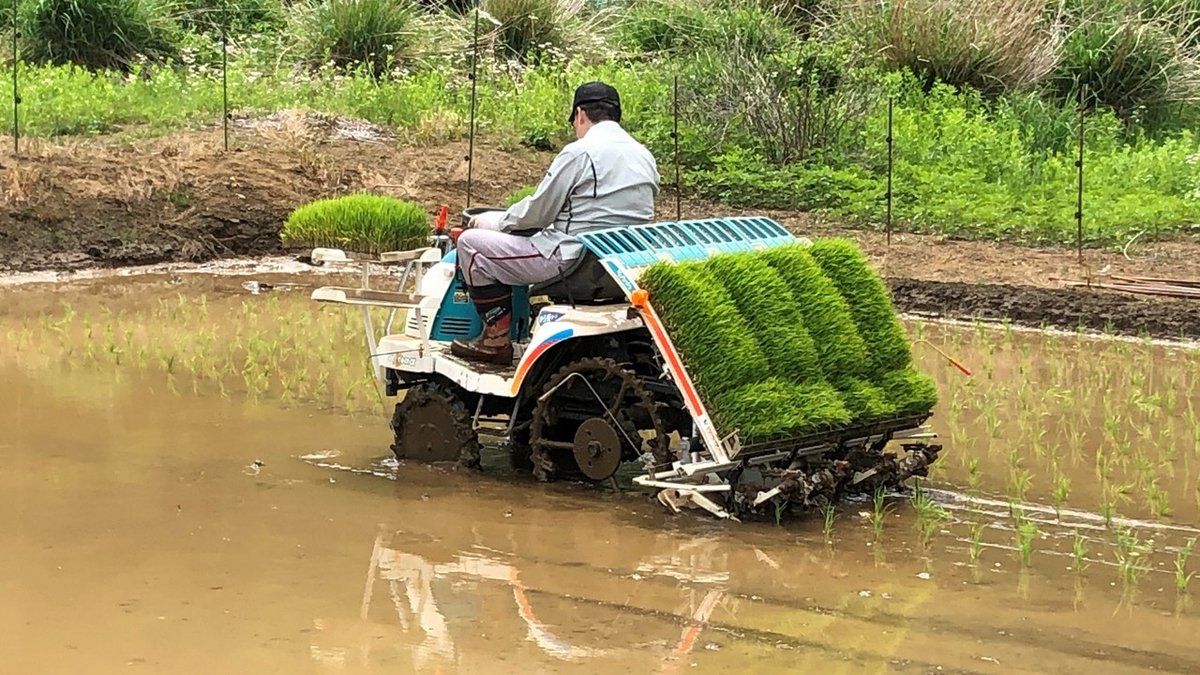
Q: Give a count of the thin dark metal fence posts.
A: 6